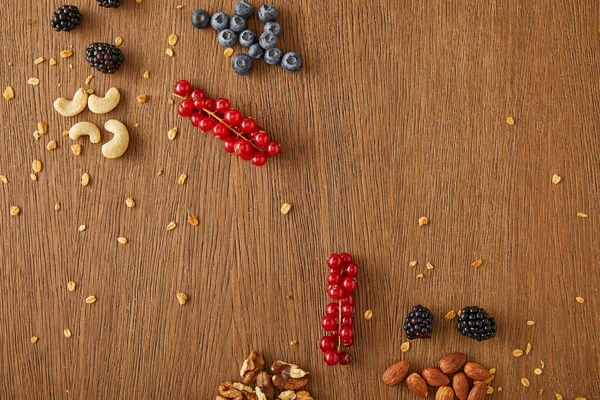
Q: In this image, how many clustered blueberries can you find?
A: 13